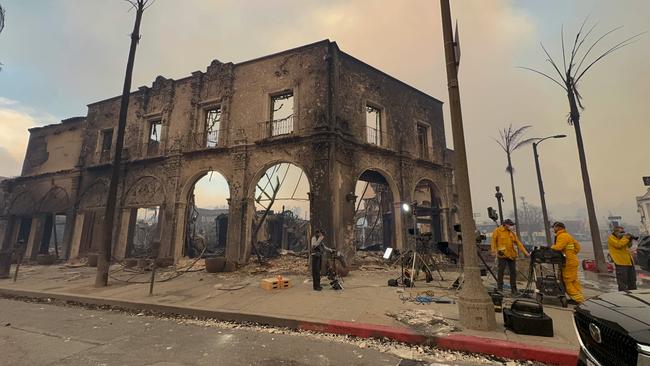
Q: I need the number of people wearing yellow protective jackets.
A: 3